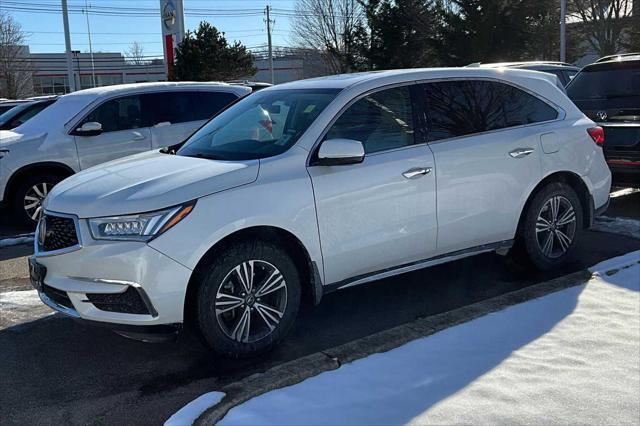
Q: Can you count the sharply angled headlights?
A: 1